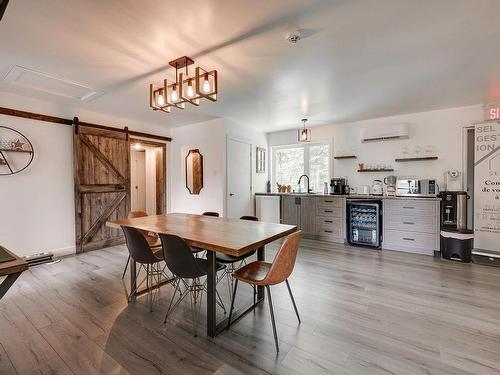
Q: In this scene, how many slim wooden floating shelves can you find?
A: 3